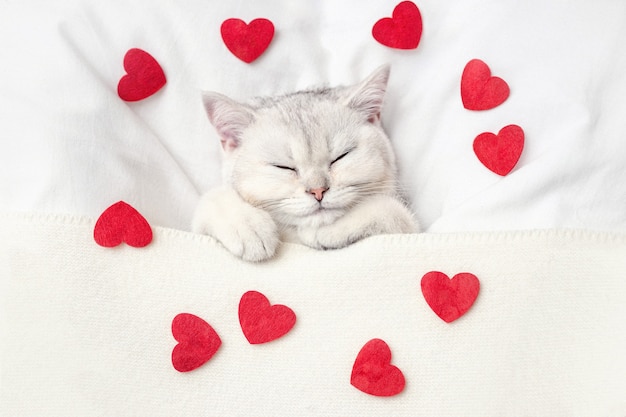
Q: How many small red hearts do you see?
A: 10